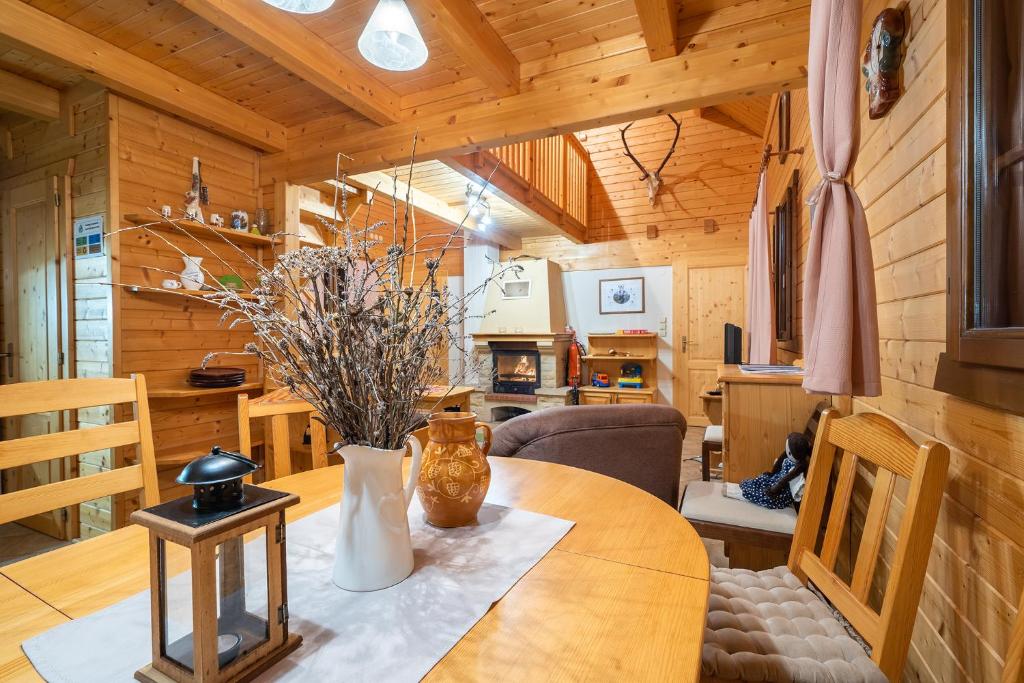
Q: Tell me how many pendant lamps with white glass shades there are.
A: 2